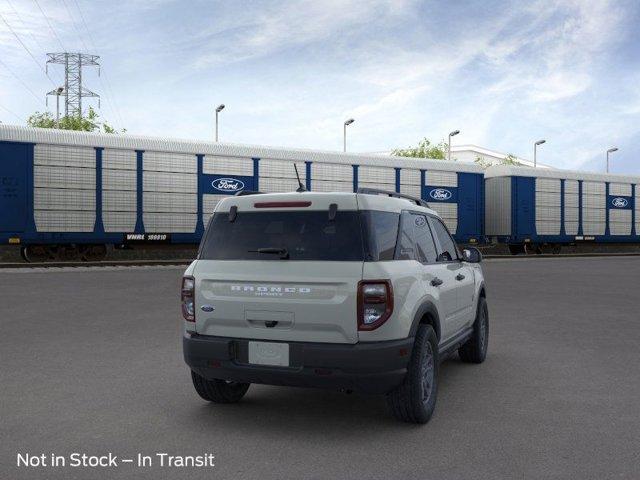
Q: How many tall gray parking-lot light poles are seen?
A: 6